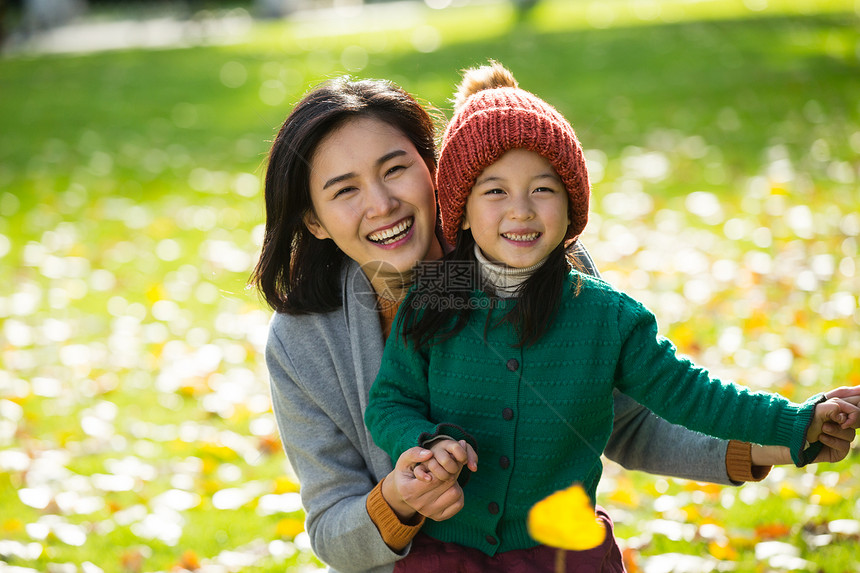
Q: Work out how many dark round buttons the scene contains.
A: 5